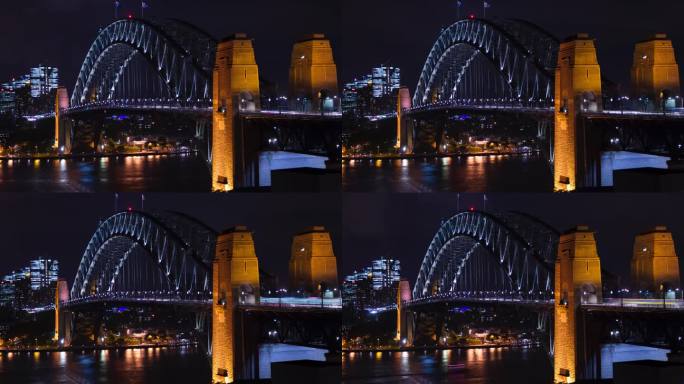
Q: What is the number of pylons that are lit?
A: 12